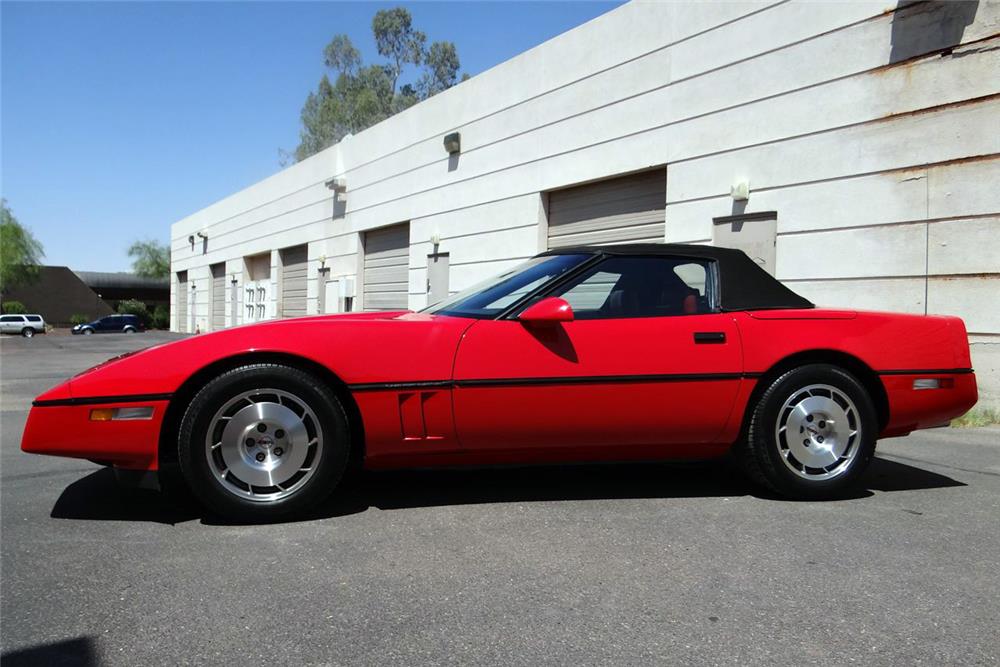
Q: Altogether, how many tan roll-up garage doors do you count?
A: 5